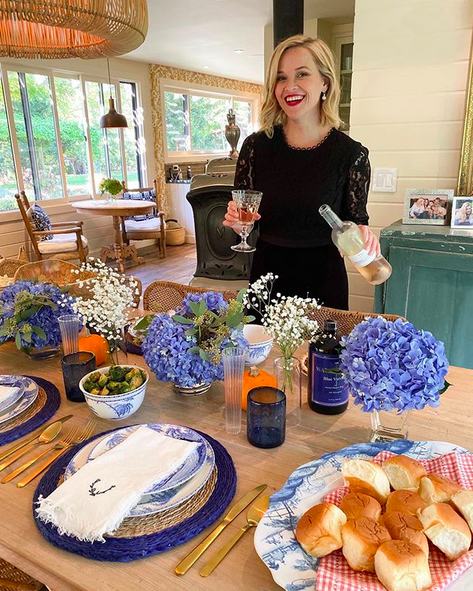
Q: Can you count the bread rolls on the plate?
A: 11